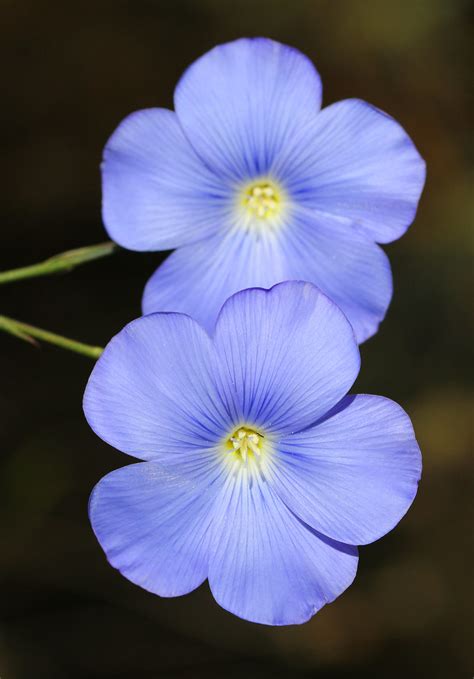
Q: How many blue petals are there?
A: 10